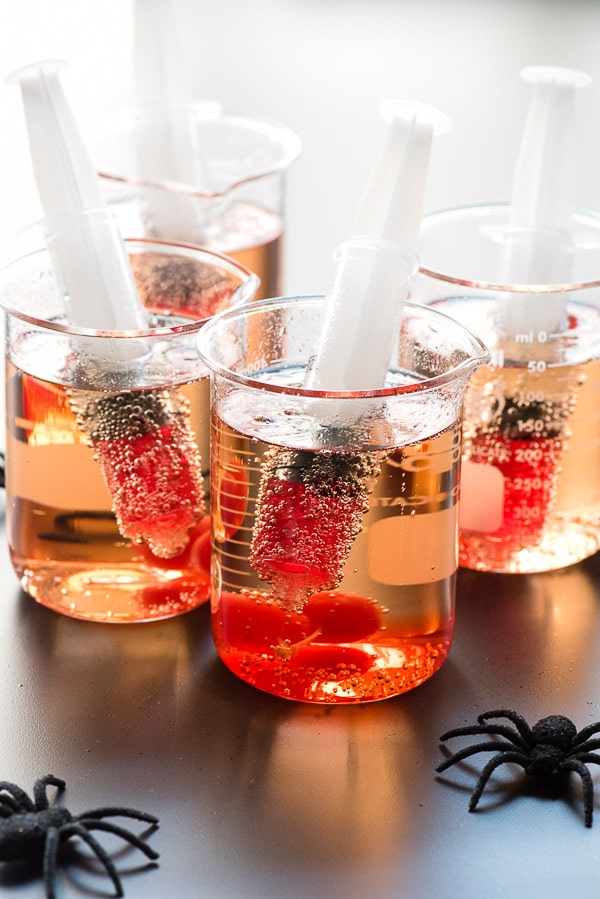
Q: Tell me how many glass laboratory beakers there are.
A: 4